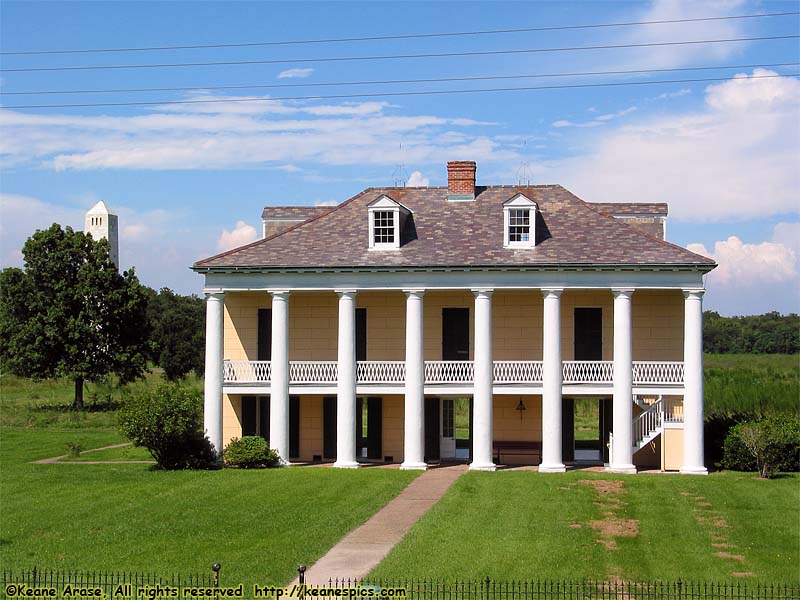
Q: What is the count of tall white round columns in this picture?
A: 8